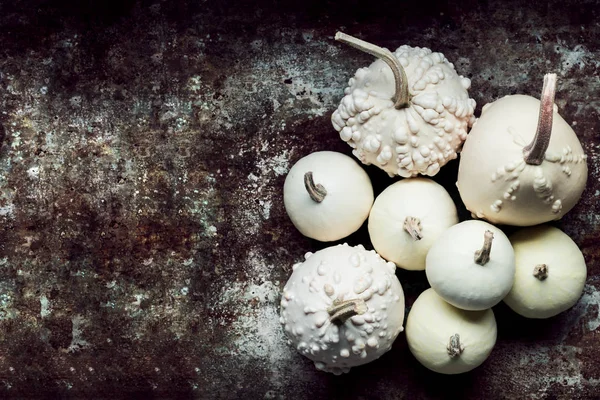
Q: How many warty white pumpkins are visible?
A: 3